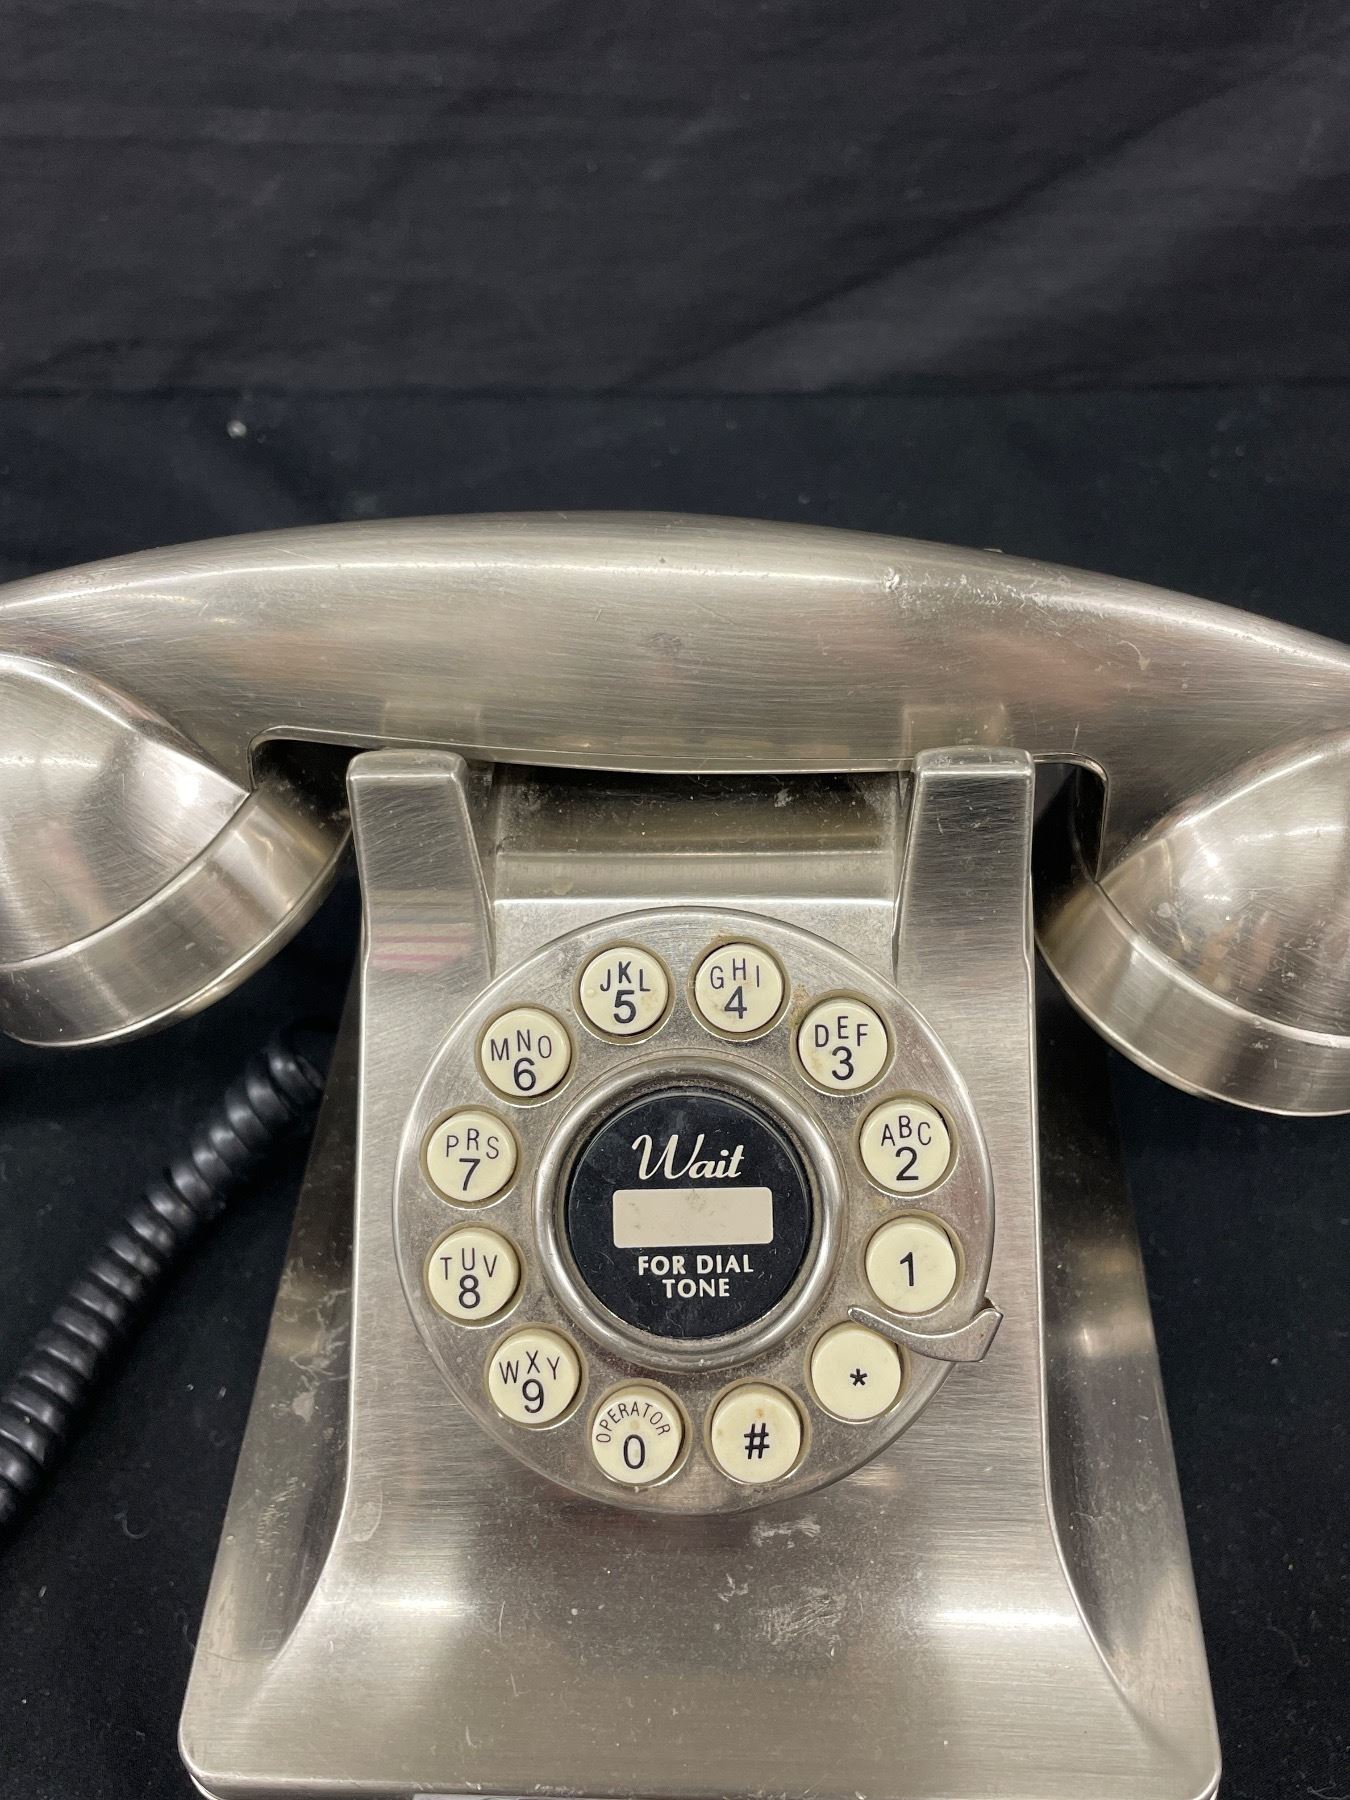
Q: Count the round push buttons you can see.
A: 12